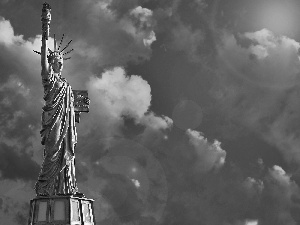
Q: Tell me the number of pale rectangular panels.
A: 4